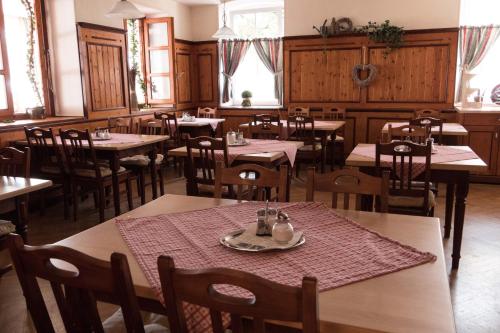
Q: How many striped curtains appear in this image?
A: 3